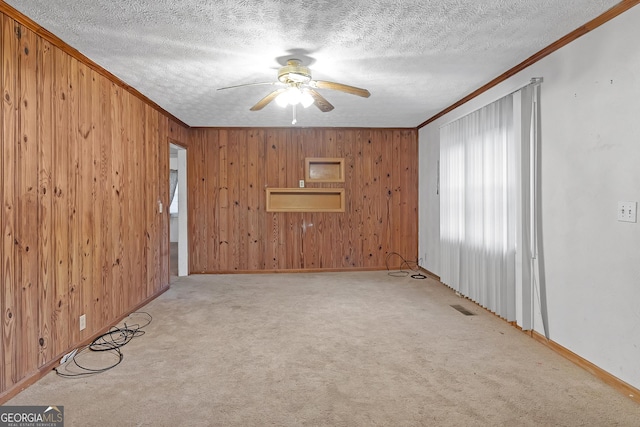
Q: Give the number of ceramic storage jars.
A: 0